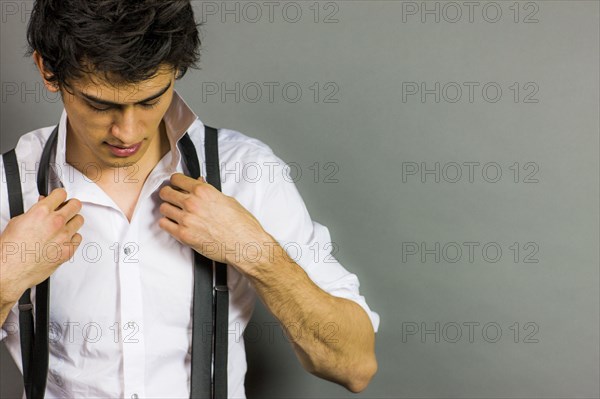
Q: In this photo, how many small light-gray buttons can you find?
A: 3